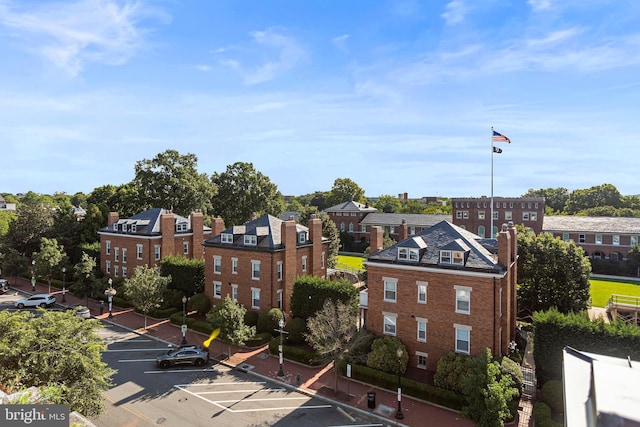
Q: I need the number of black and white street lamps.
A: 6